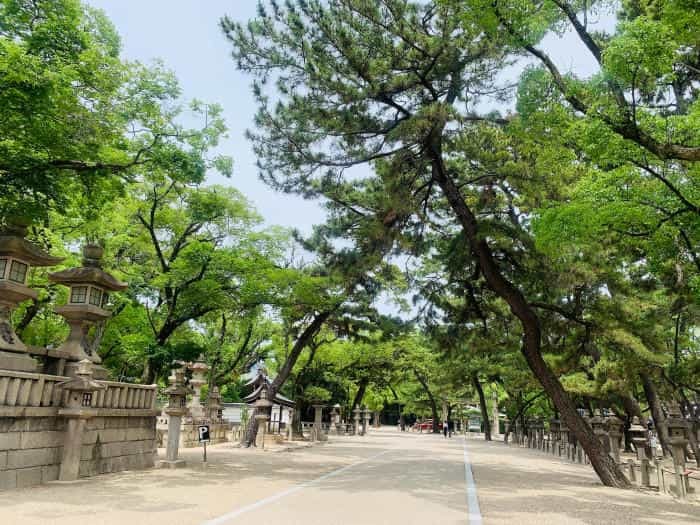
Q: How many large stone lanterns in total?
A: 2